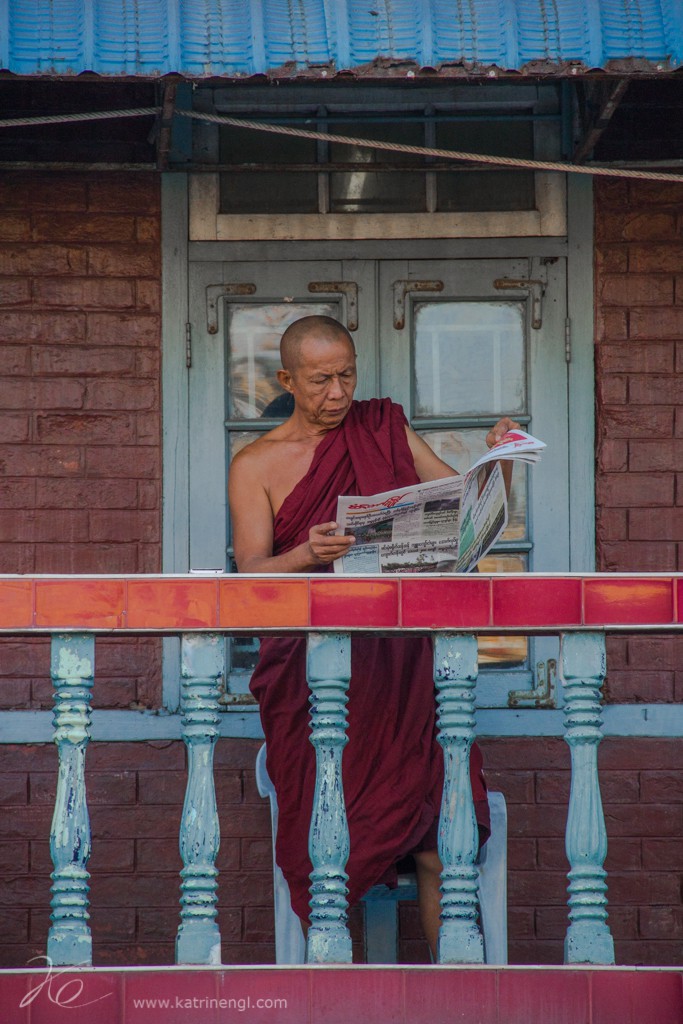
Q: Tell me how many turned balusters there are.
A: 5